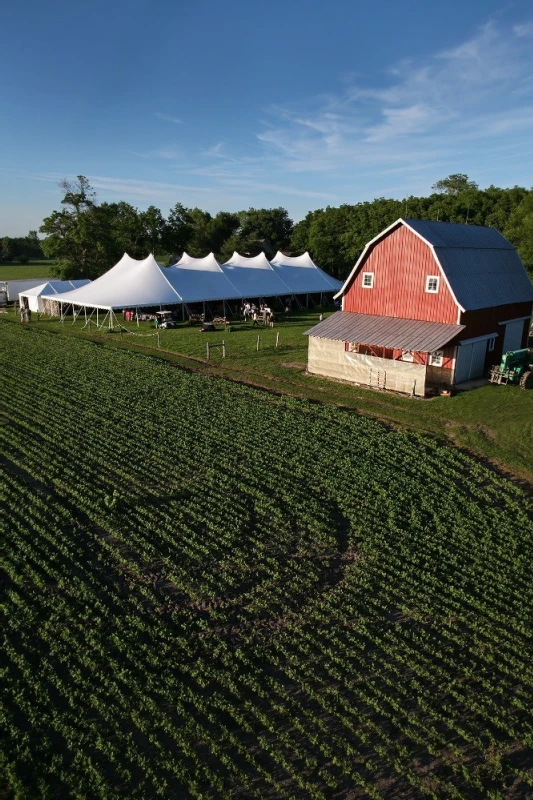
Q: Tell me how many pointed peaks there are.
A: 8